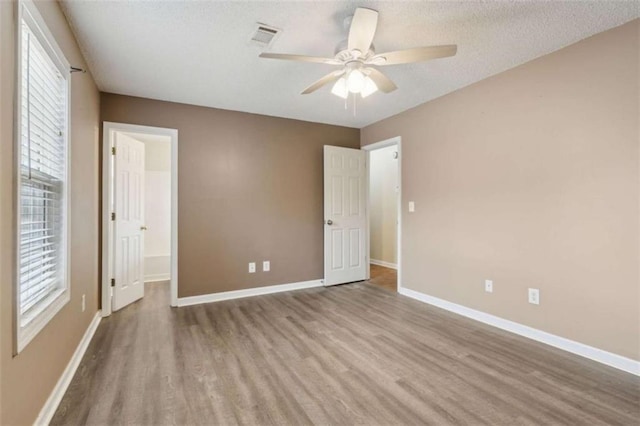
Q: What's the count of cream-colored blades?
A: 5